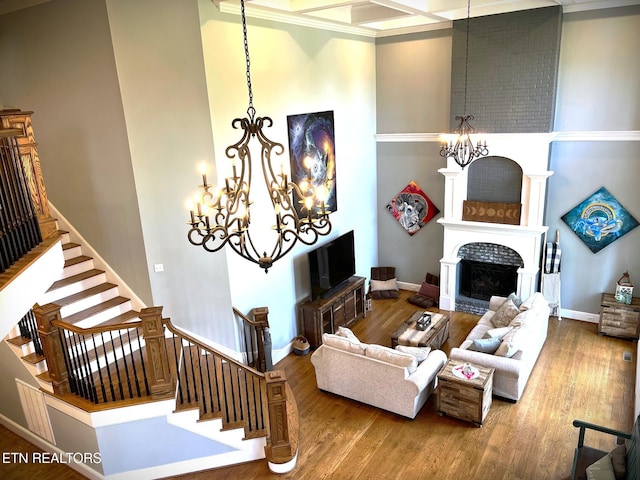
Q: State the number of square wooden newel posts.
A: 5